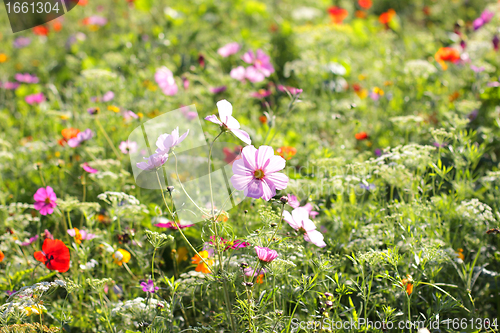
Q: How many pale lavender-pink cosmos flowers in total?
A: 5